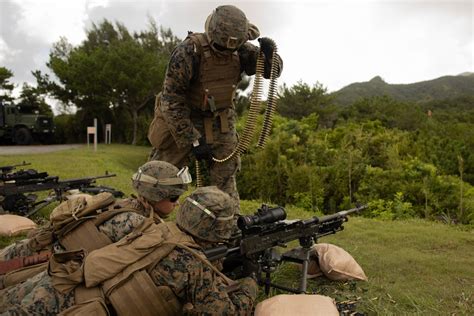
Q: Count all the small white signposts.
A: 2